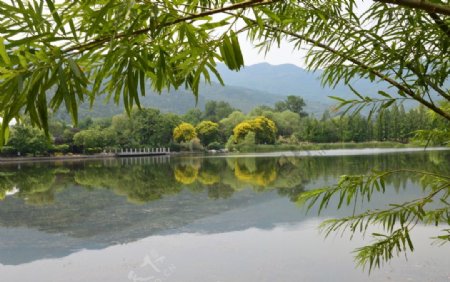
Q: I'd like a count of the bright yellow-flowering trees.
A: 3